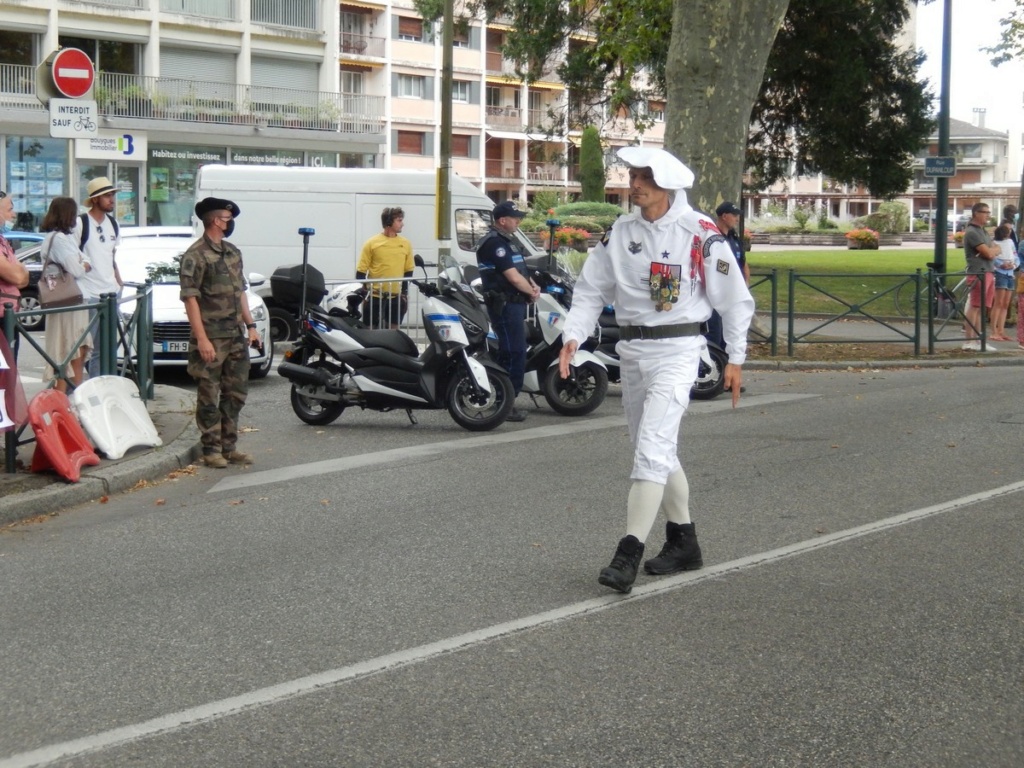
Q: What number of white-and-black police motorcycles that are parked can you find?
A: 3